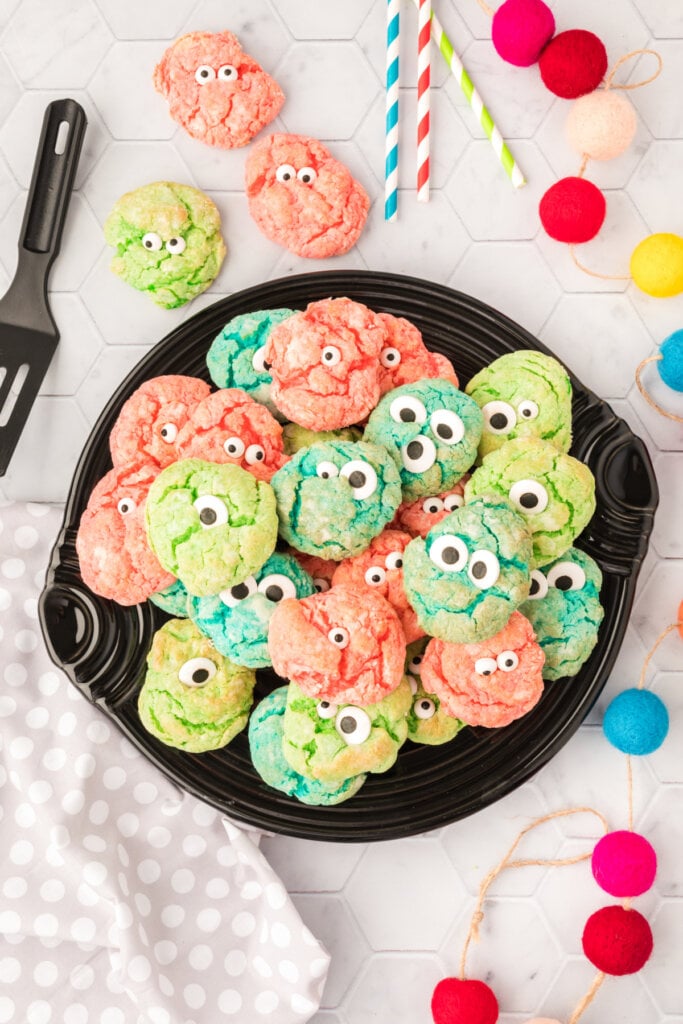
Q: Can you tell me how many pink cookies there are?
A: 12